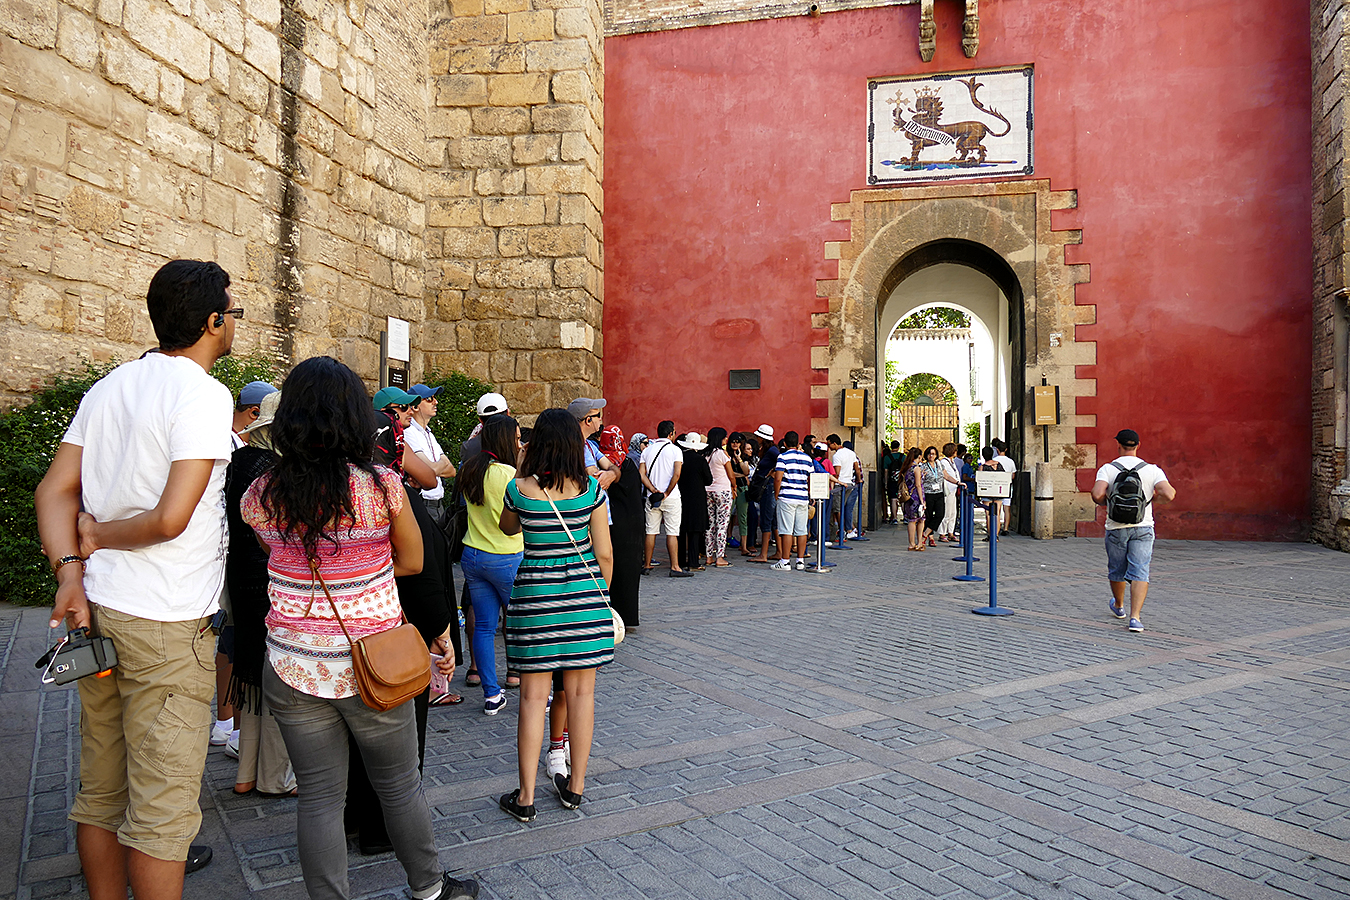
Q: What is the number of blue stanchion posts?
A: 7